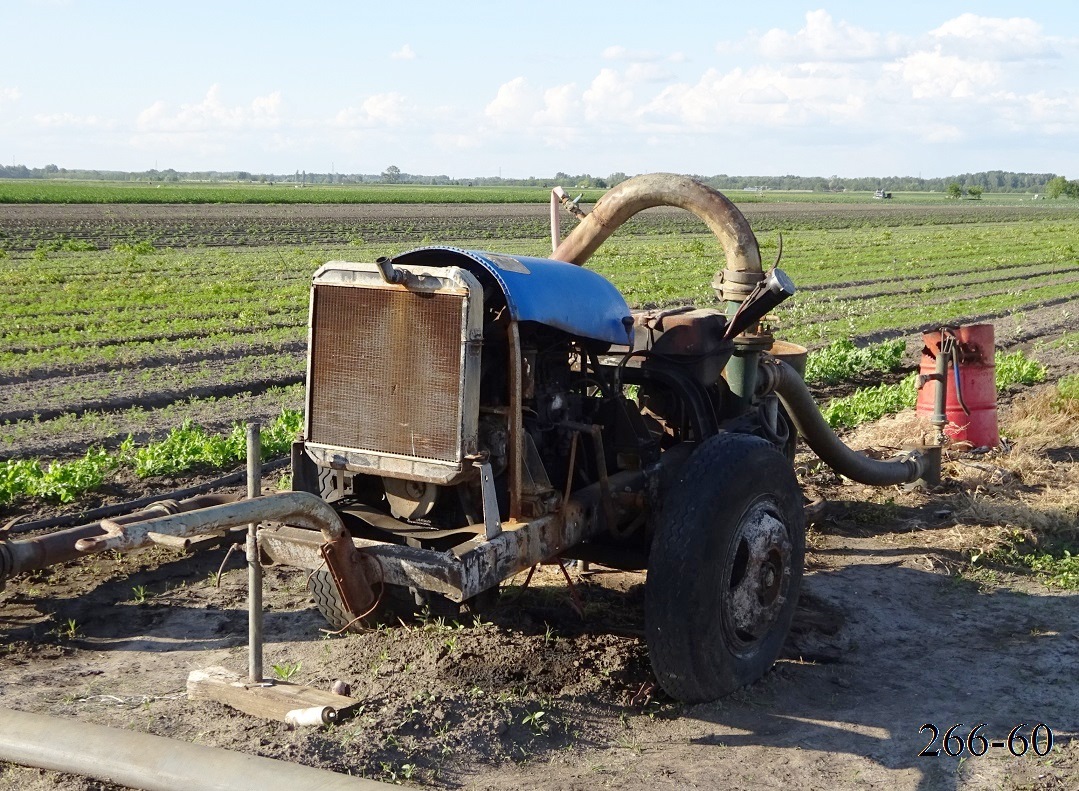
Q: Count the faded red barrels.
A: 1